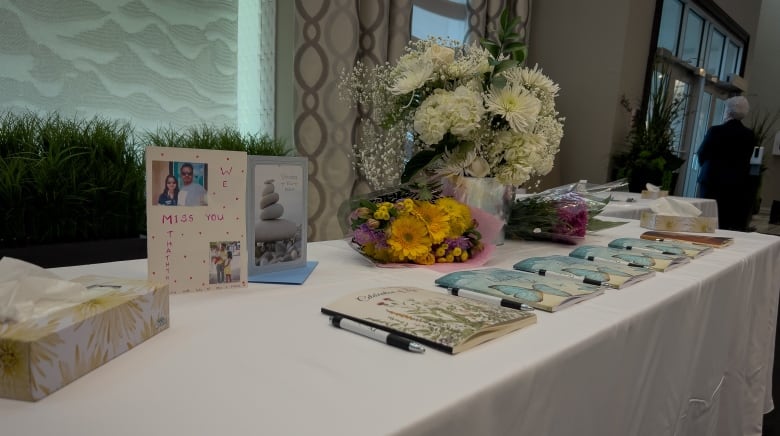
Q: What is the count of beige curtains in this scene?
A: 2